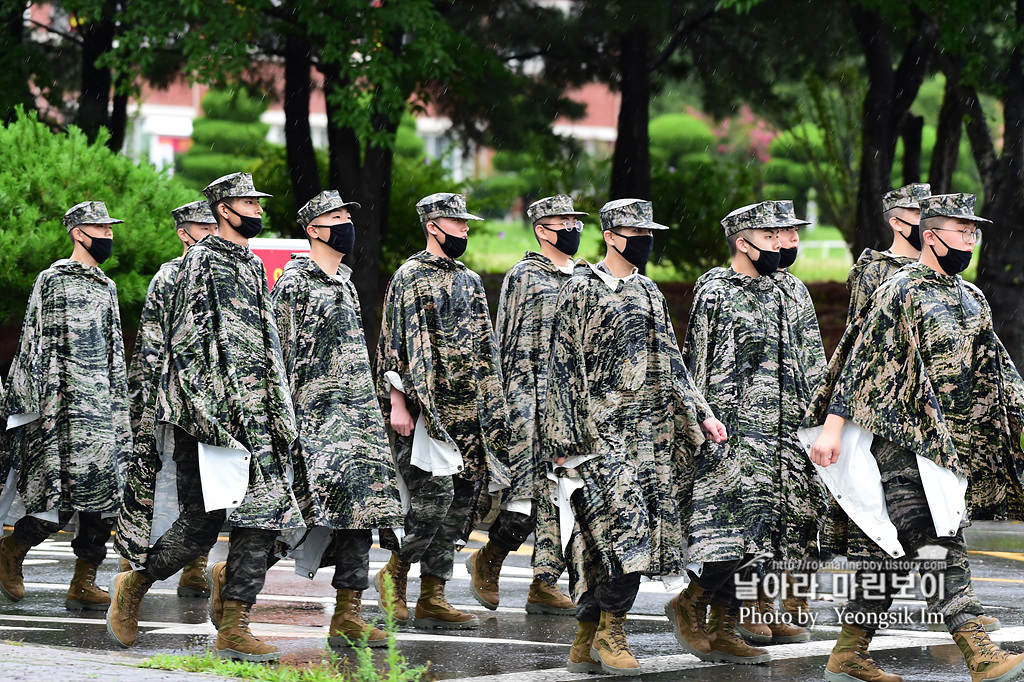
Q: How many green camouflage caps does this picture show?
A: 11